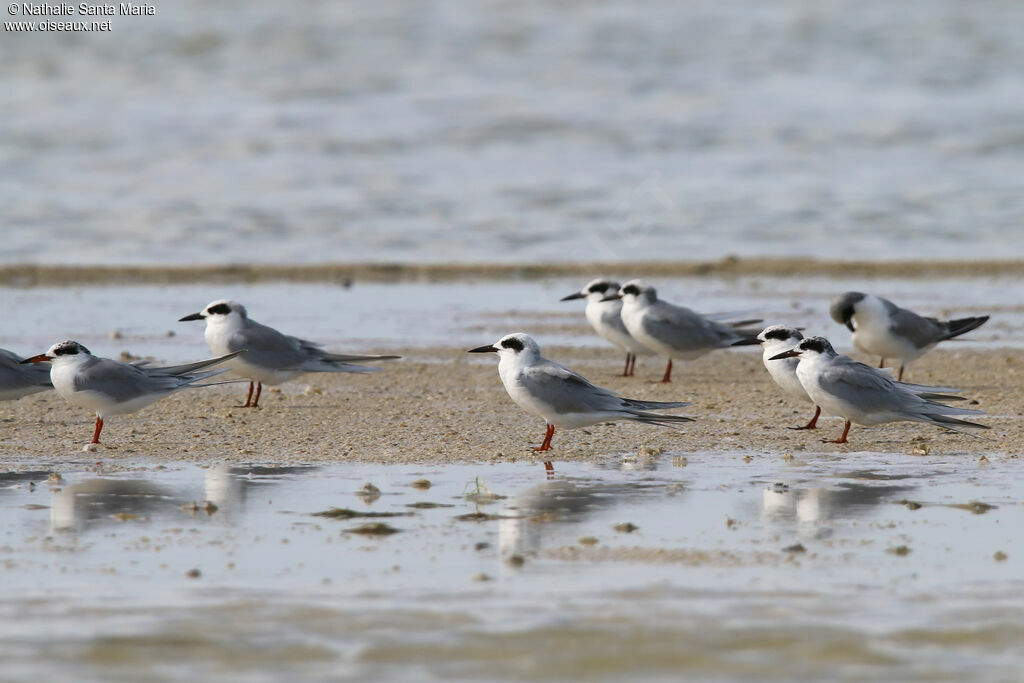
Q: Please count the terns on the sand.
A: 9